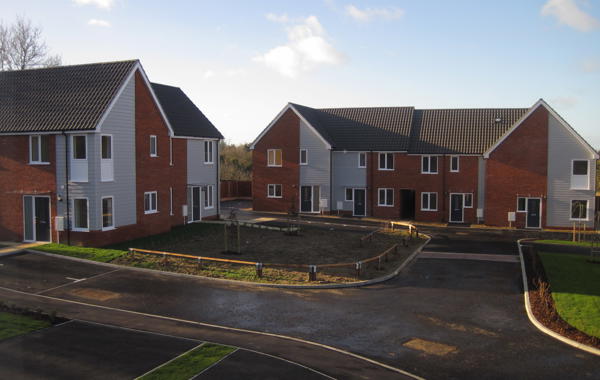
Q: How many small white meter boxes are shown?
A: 6